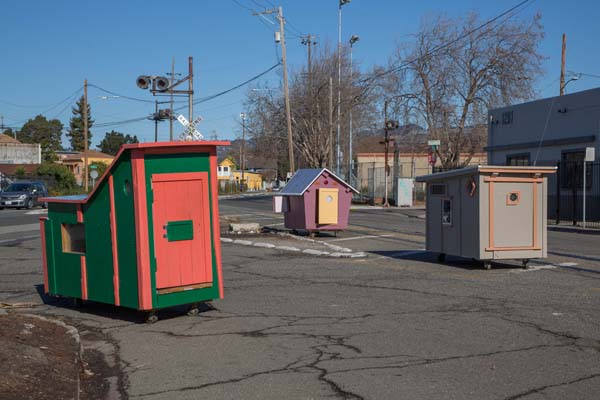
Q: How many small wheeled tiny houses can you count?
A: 3